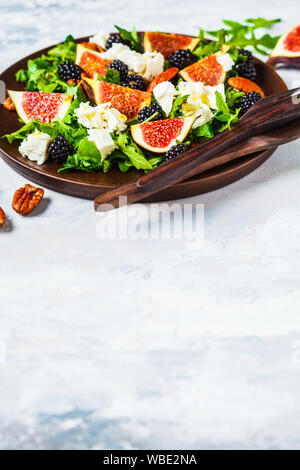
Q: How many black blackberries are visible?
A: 11